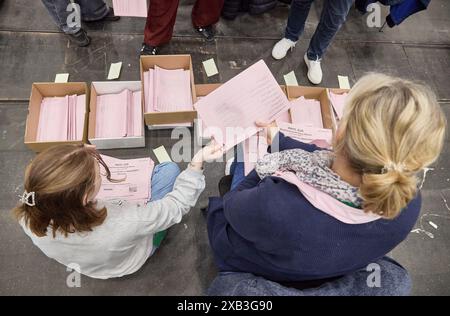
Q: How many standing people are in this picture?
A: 3